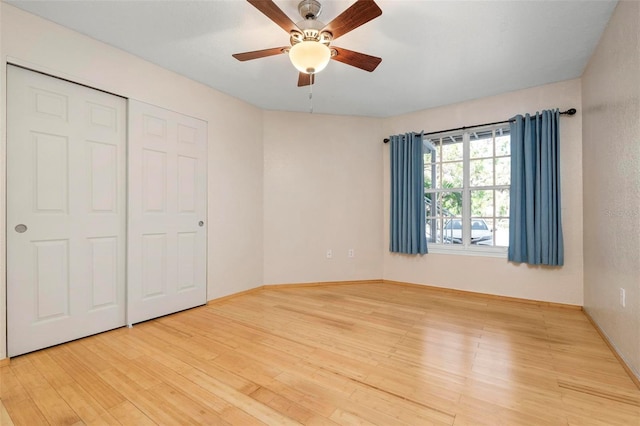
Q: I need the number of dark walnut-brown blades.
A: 5